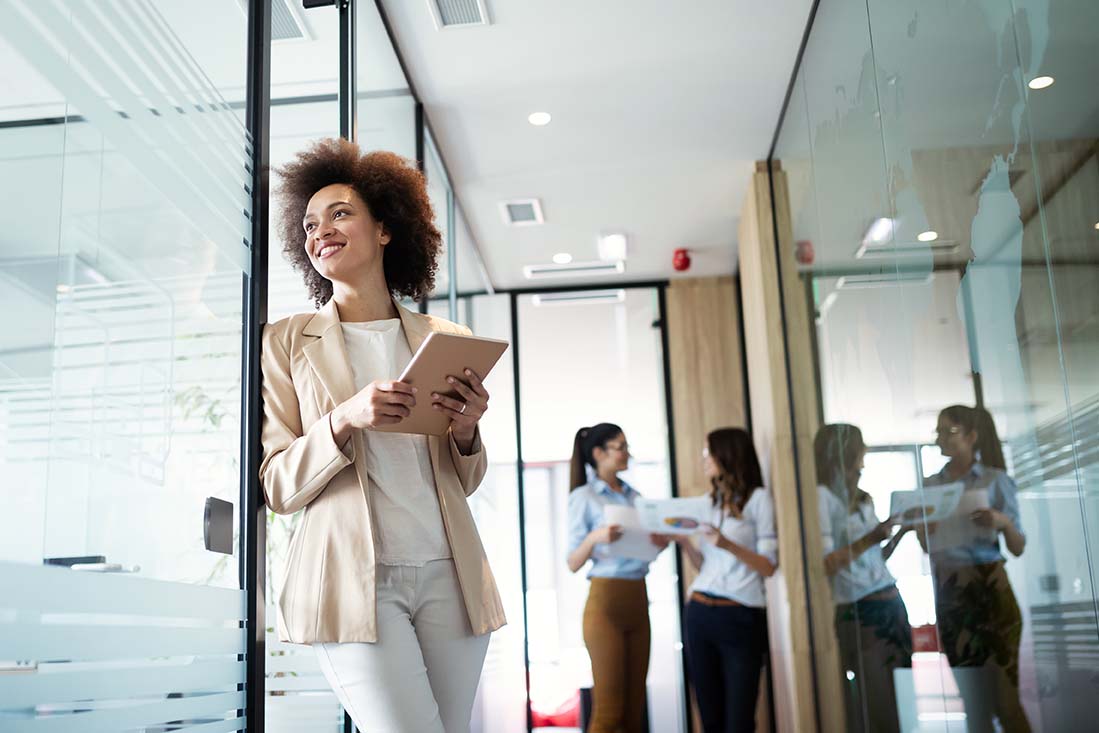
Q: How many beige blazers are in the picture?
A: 1